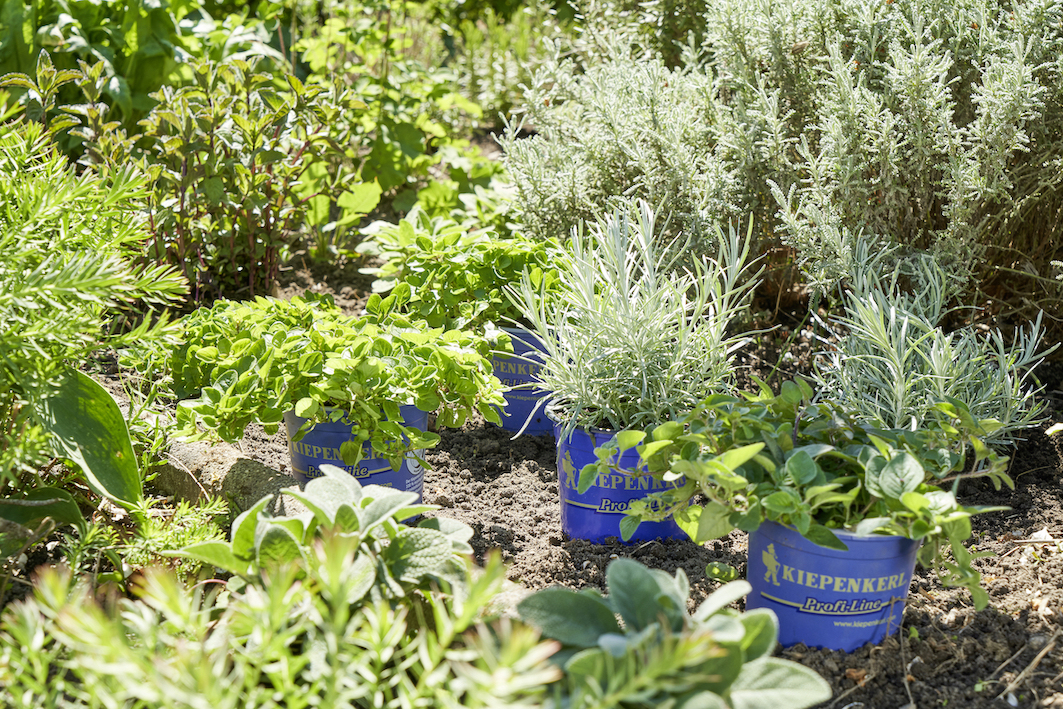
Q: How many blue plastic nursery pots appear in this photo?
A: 4